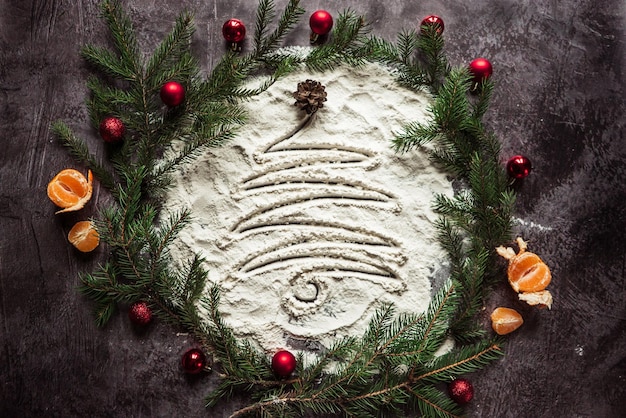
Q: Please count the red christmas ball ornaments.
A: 11